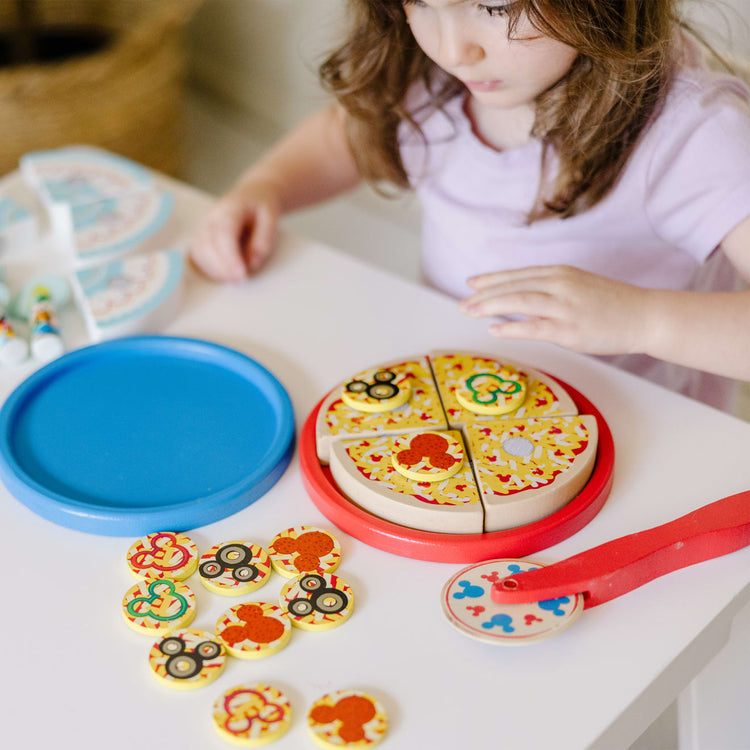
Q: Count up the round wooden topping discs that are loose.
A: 9